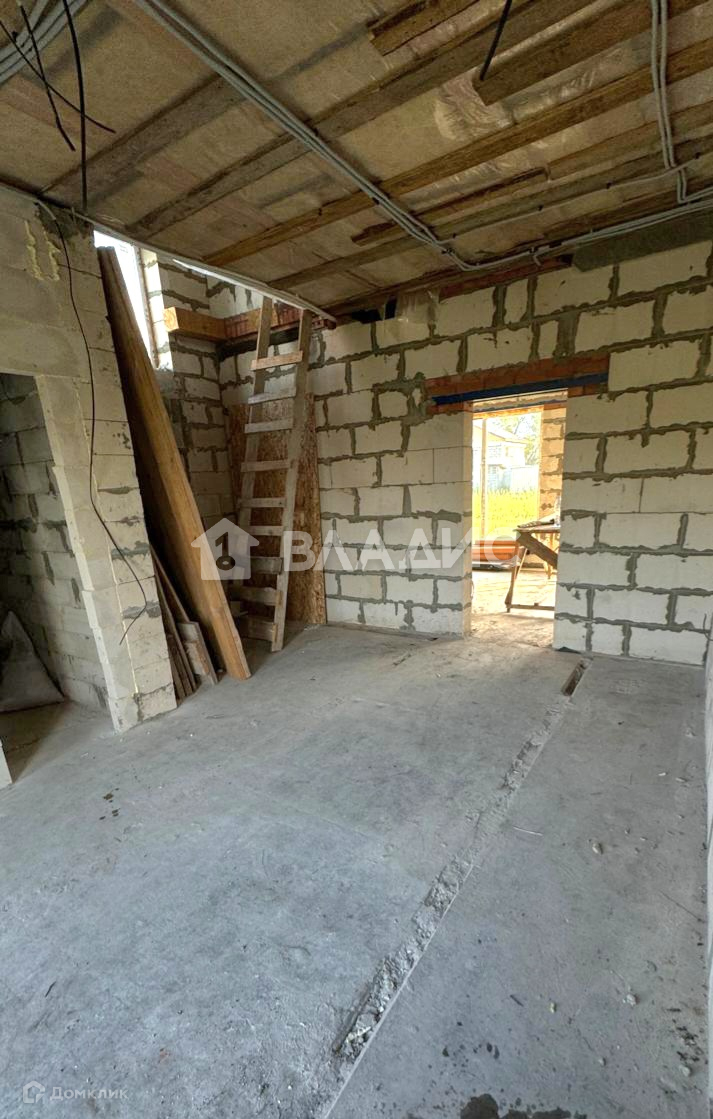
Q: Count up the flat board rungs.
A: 9